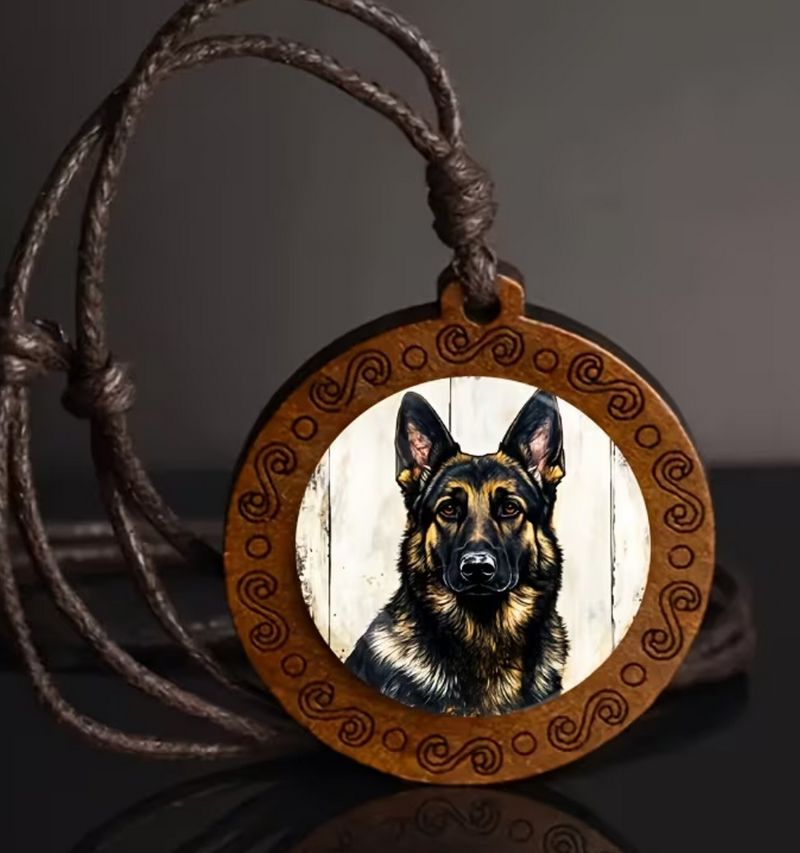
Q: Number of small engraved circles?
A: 10